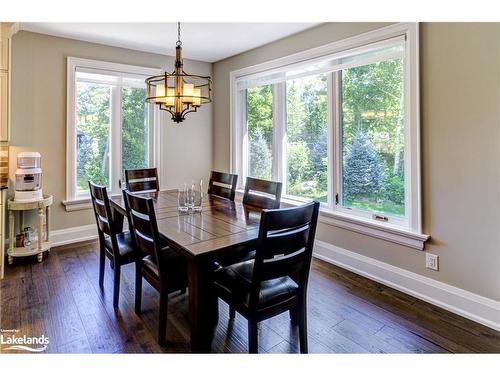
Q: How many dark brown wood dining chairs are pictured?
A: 6